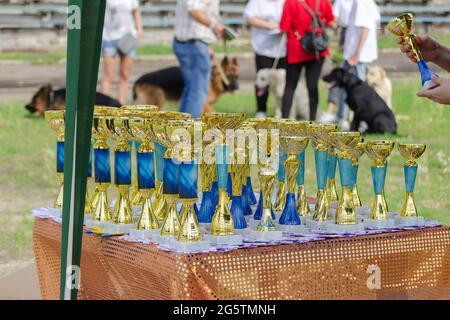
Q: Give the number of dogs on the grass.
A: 5